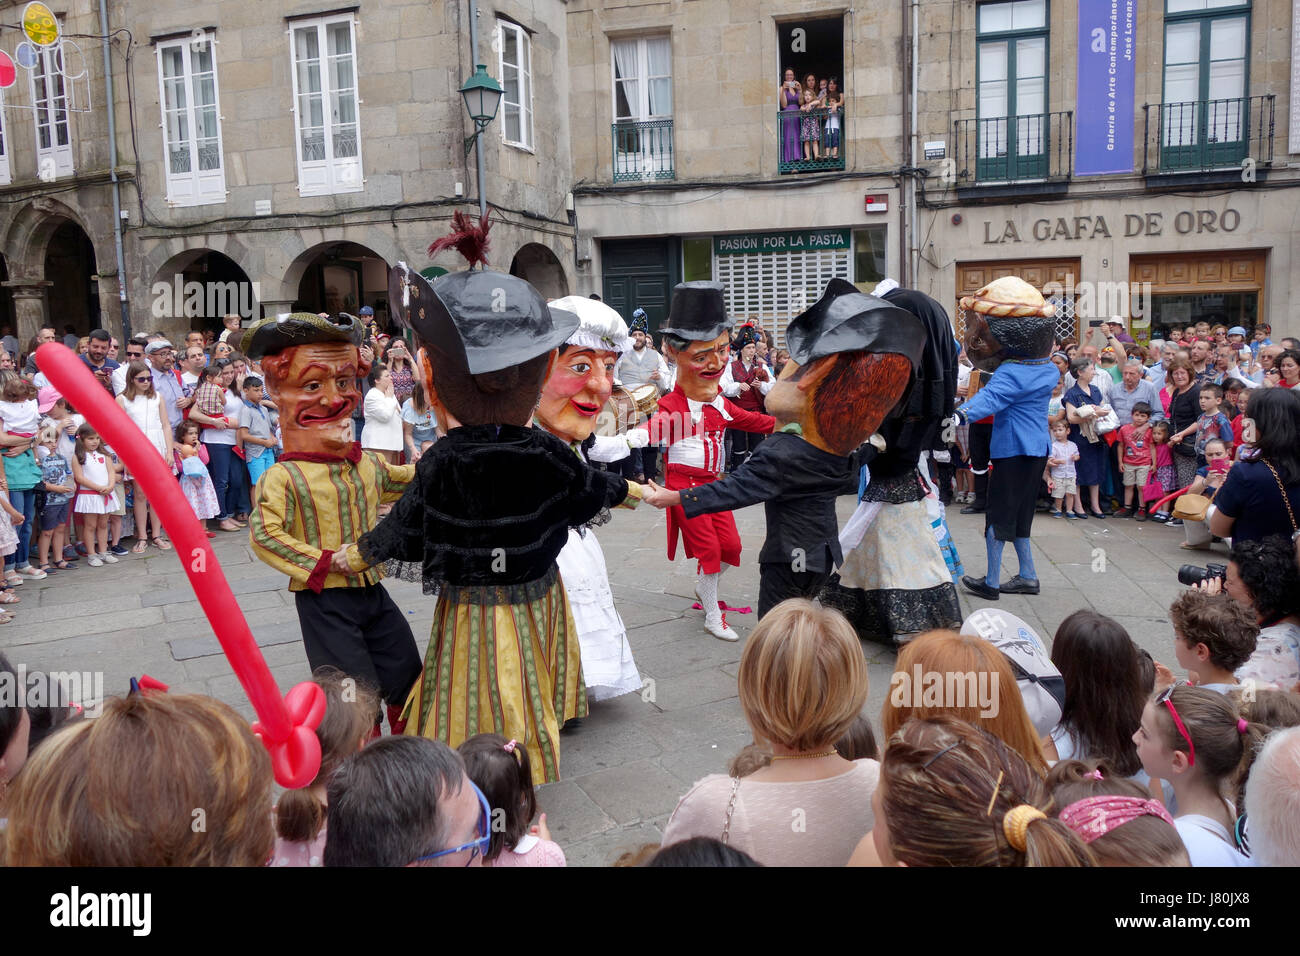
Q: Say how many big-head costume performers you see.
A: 7